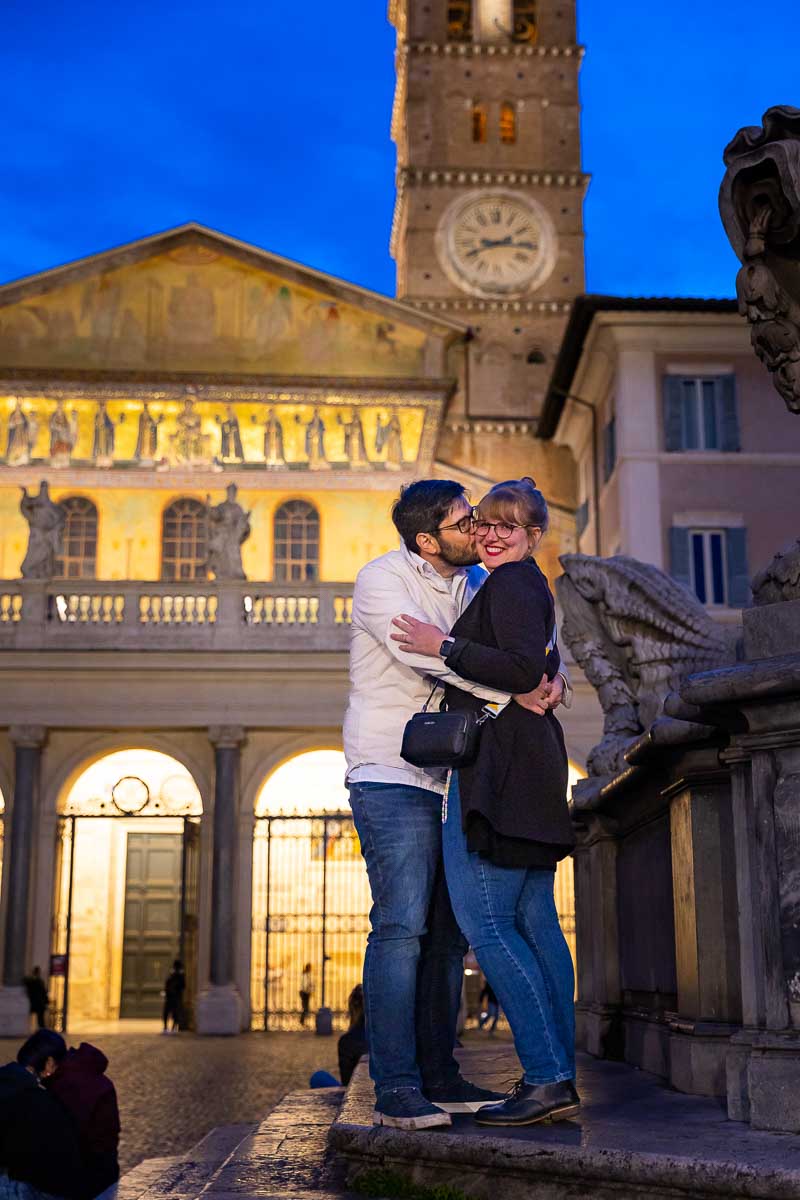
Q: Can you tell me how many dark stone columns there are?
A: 2